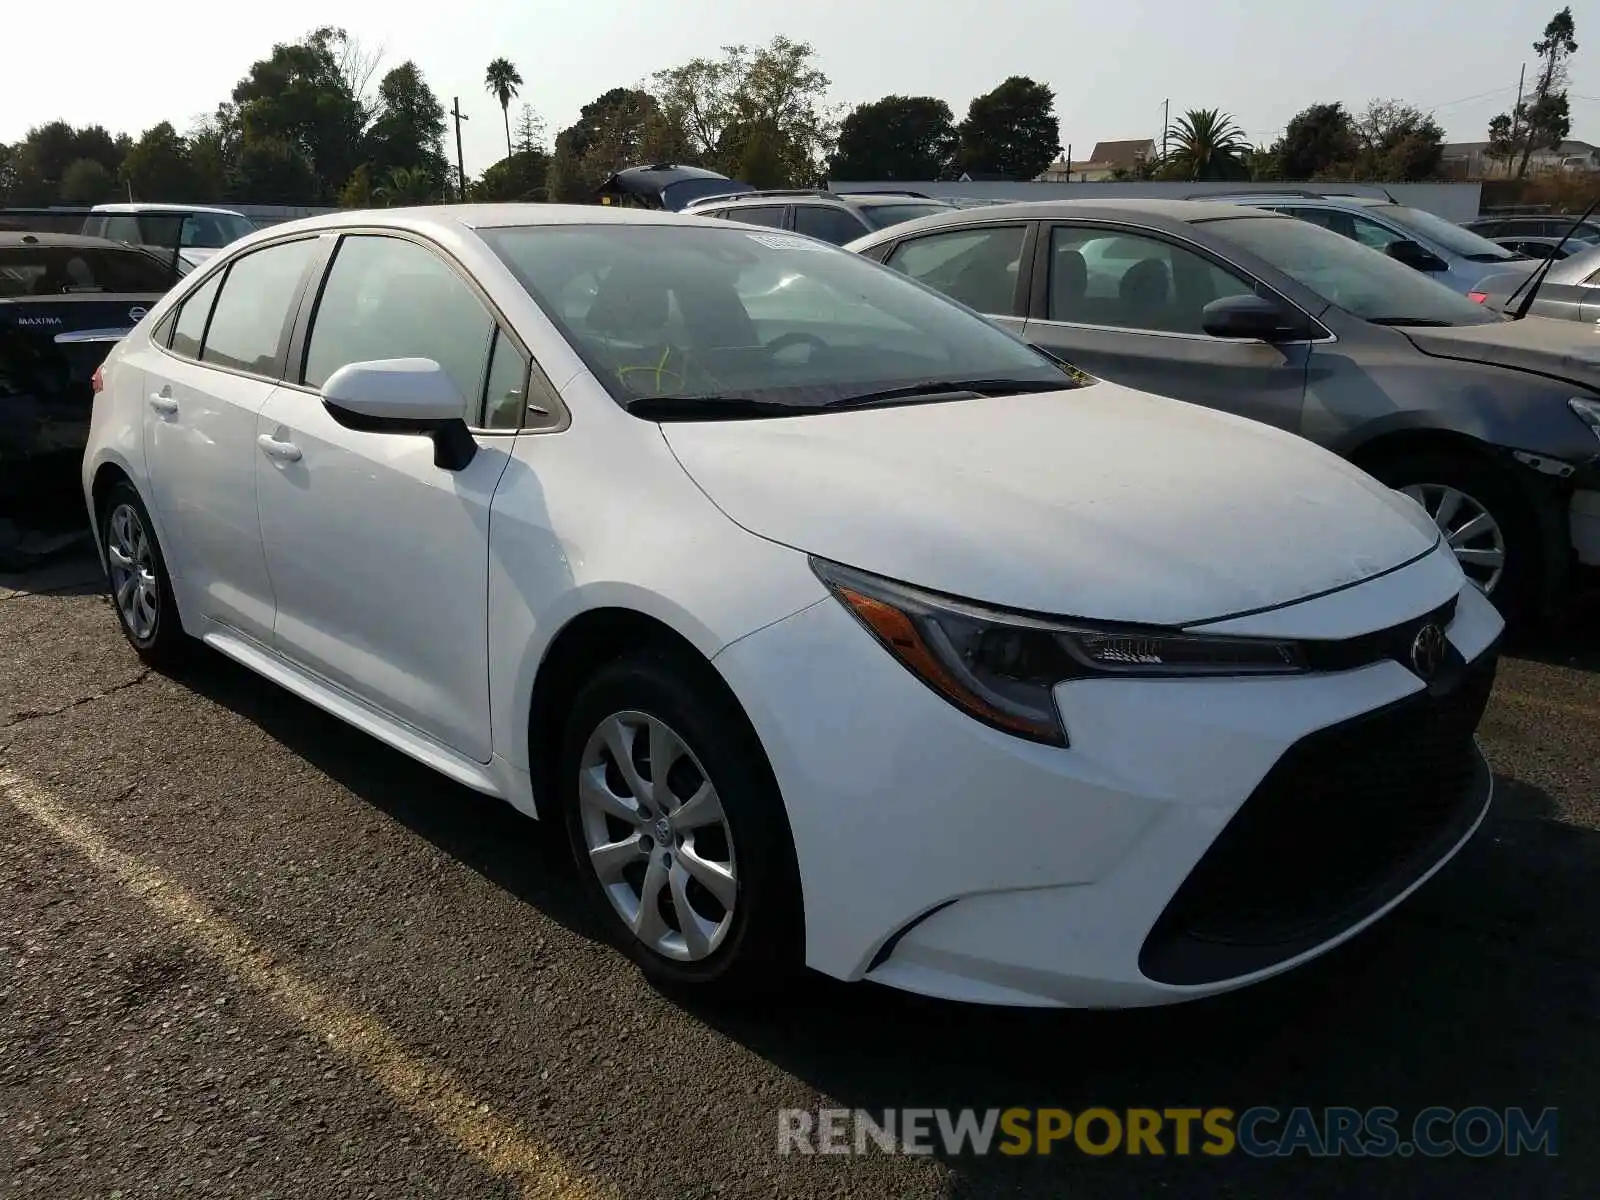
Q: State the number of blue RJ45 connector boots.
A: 0